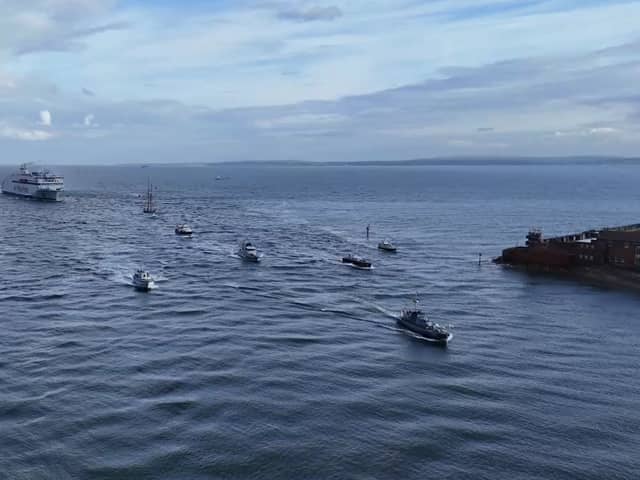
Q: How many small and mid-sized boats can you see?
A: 7